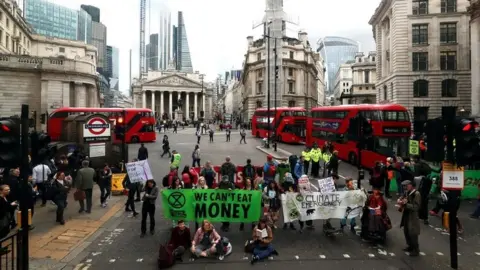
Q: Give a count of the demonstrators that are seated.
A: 3